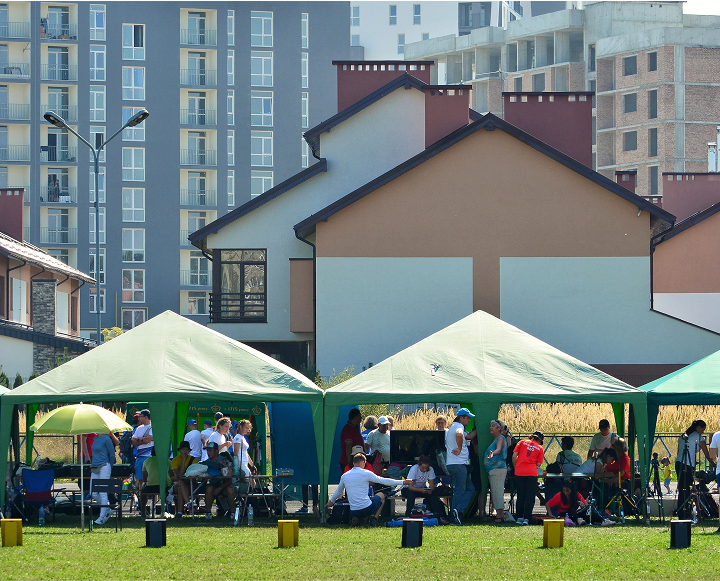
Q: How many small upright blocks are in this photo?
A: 6